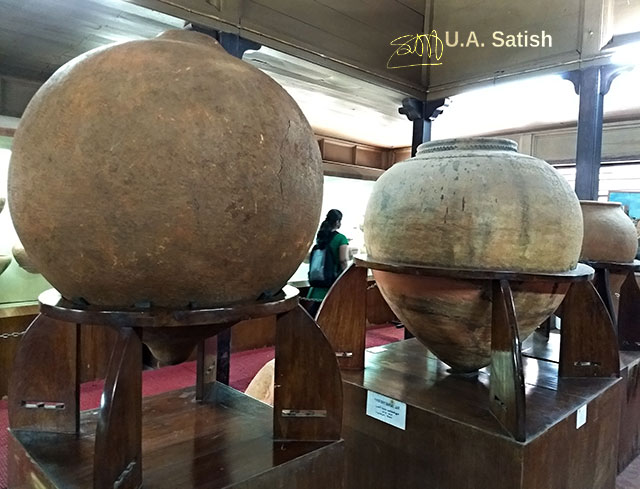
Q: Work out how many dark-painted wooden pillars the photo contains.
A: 3